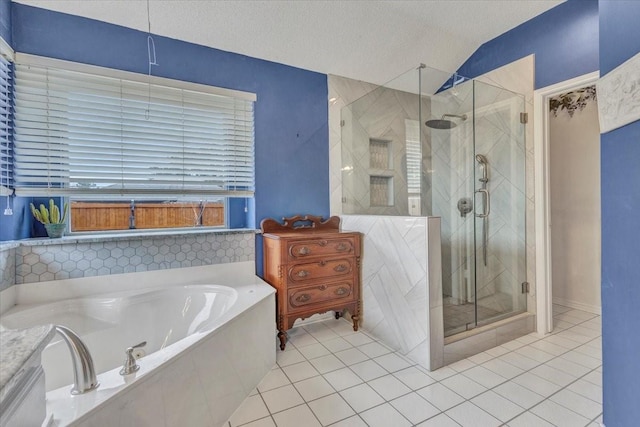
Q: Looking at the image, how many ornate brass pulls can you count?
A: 6